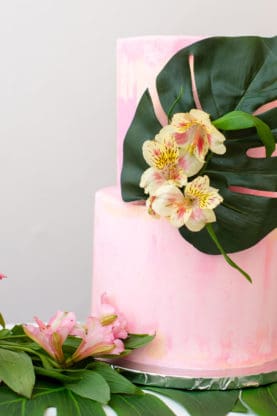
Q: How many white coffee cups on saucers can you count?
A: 0